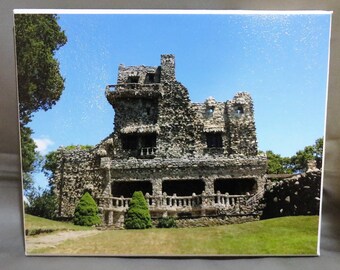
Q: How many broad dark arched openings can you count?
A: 3